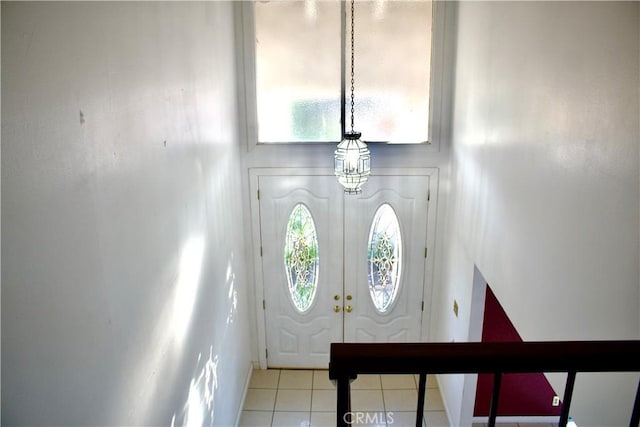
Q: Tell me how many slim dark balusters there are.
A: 4